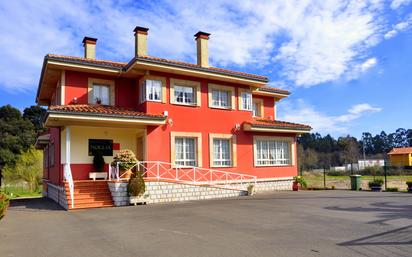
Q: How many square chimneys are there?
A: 3